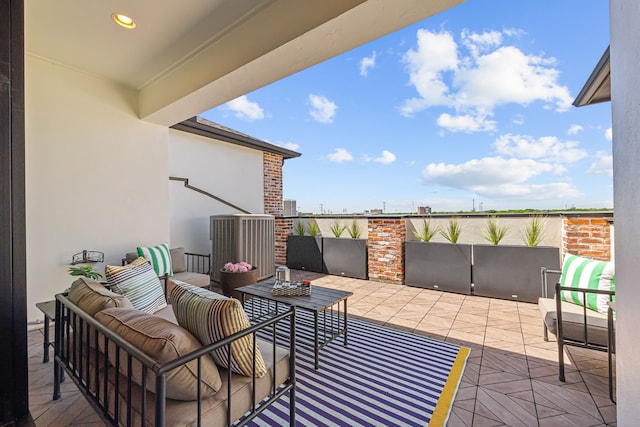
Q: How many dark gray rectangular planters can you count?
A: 4